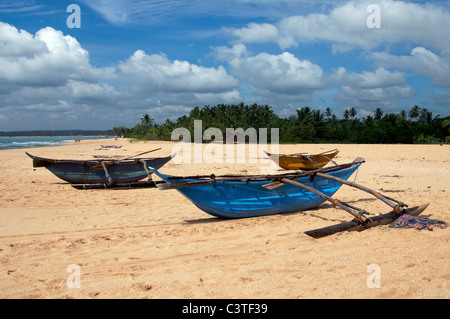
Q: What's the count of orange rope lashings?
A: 4